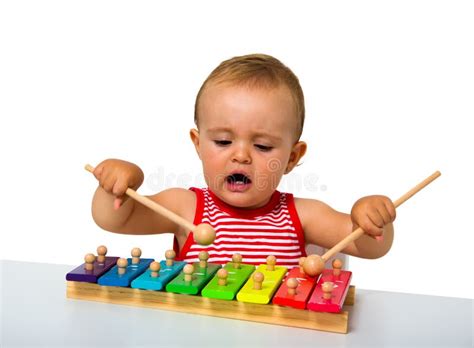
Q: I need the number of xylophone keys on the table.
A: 8